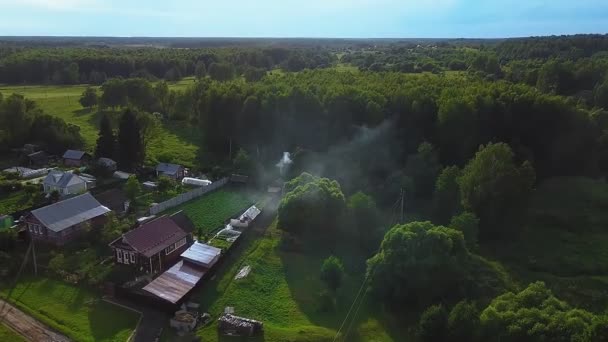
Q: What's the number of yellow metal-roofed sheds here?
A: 0